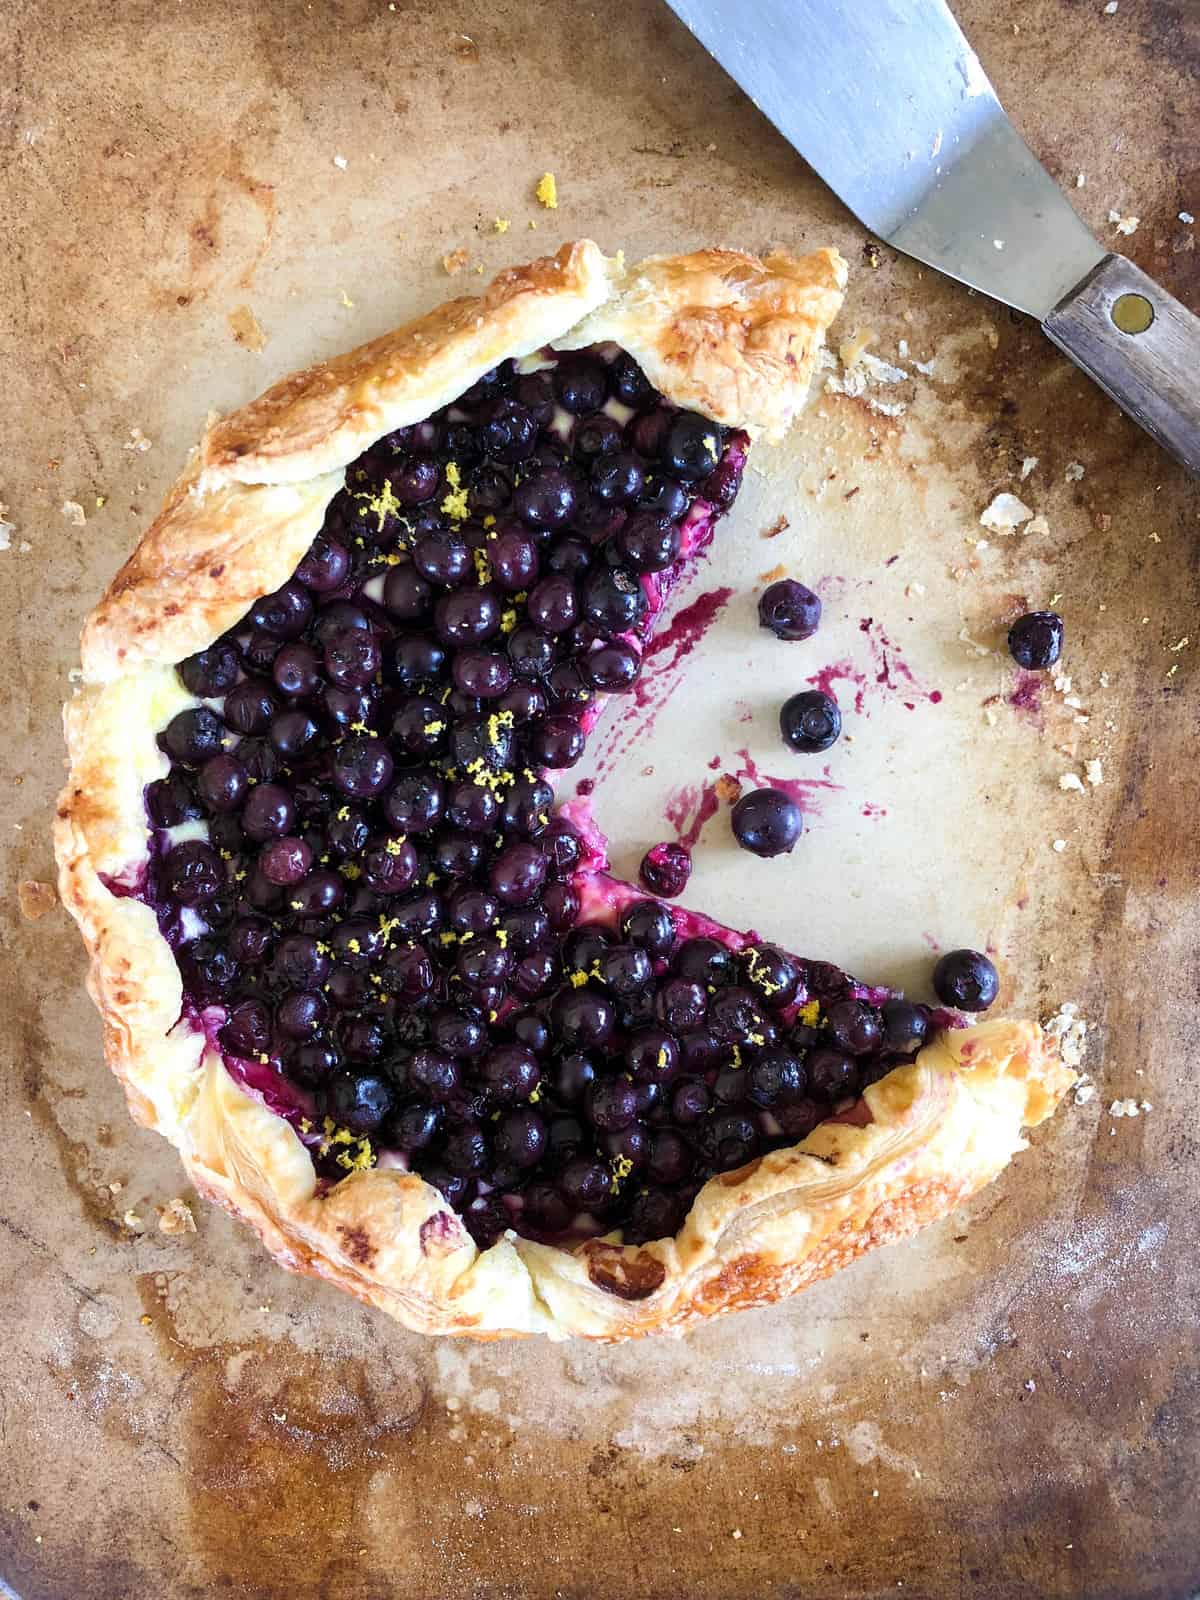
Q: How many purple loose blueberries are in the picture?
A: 6